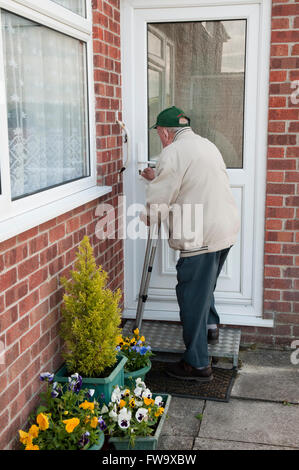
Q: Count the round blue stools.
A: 0